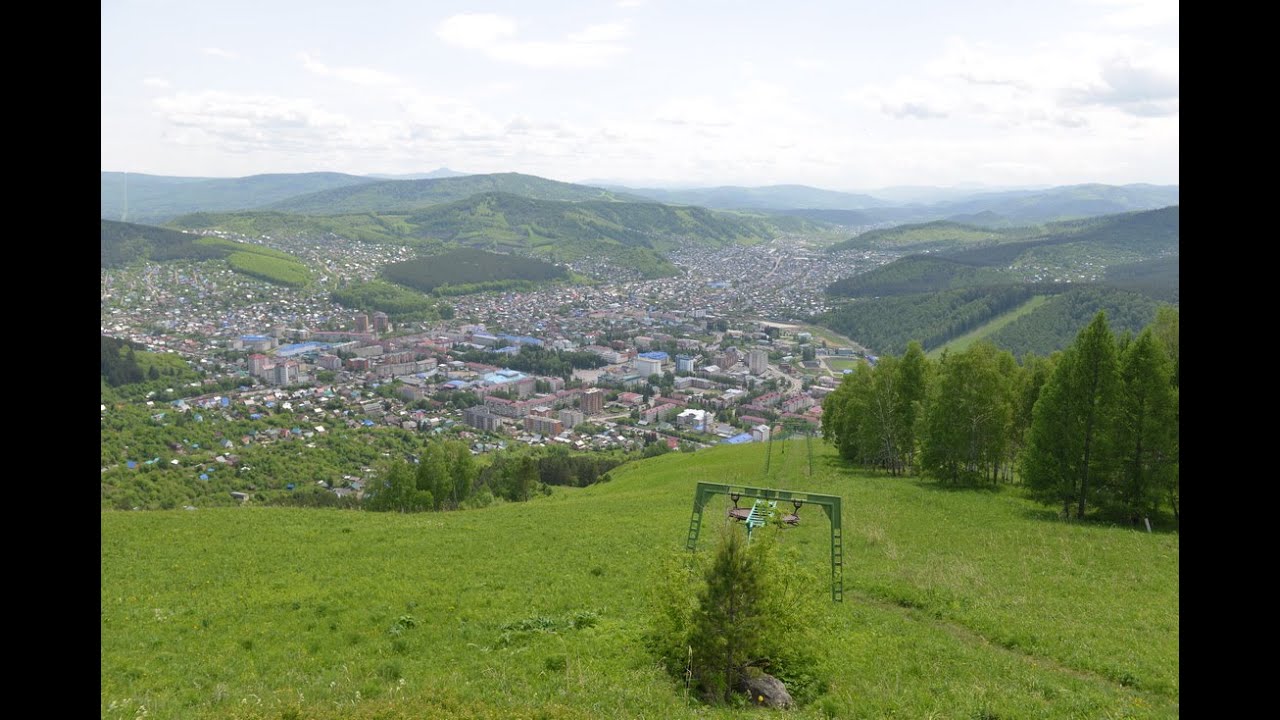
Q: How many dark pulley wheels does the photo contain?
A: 2